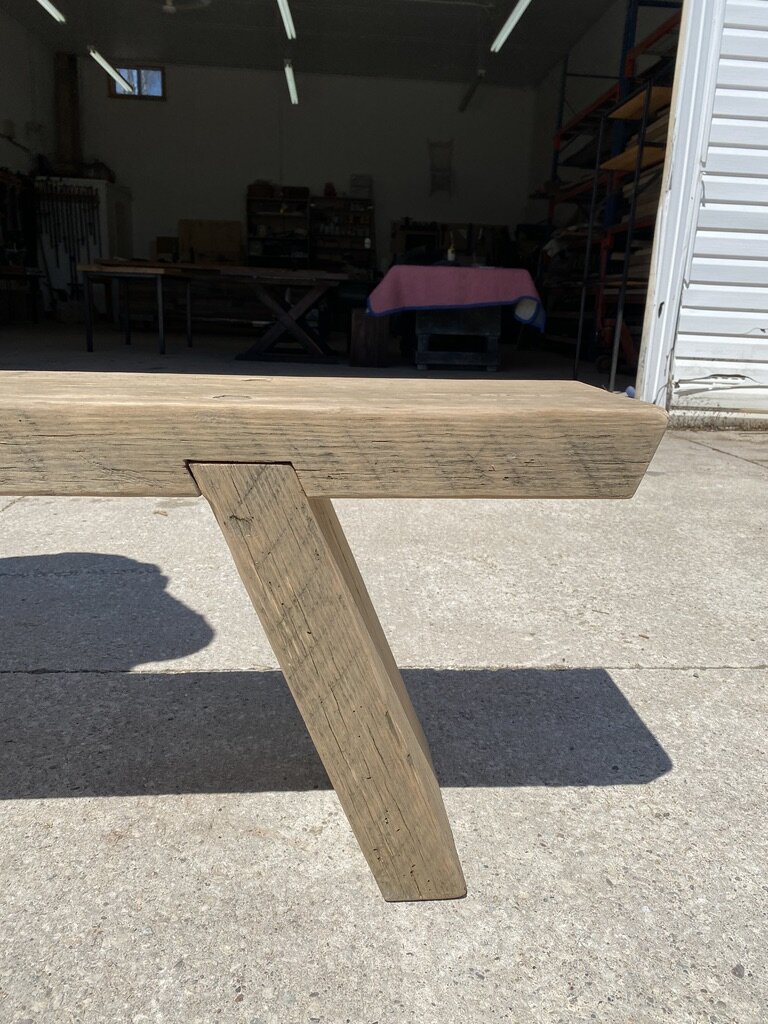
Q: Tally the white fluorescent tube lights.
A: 5